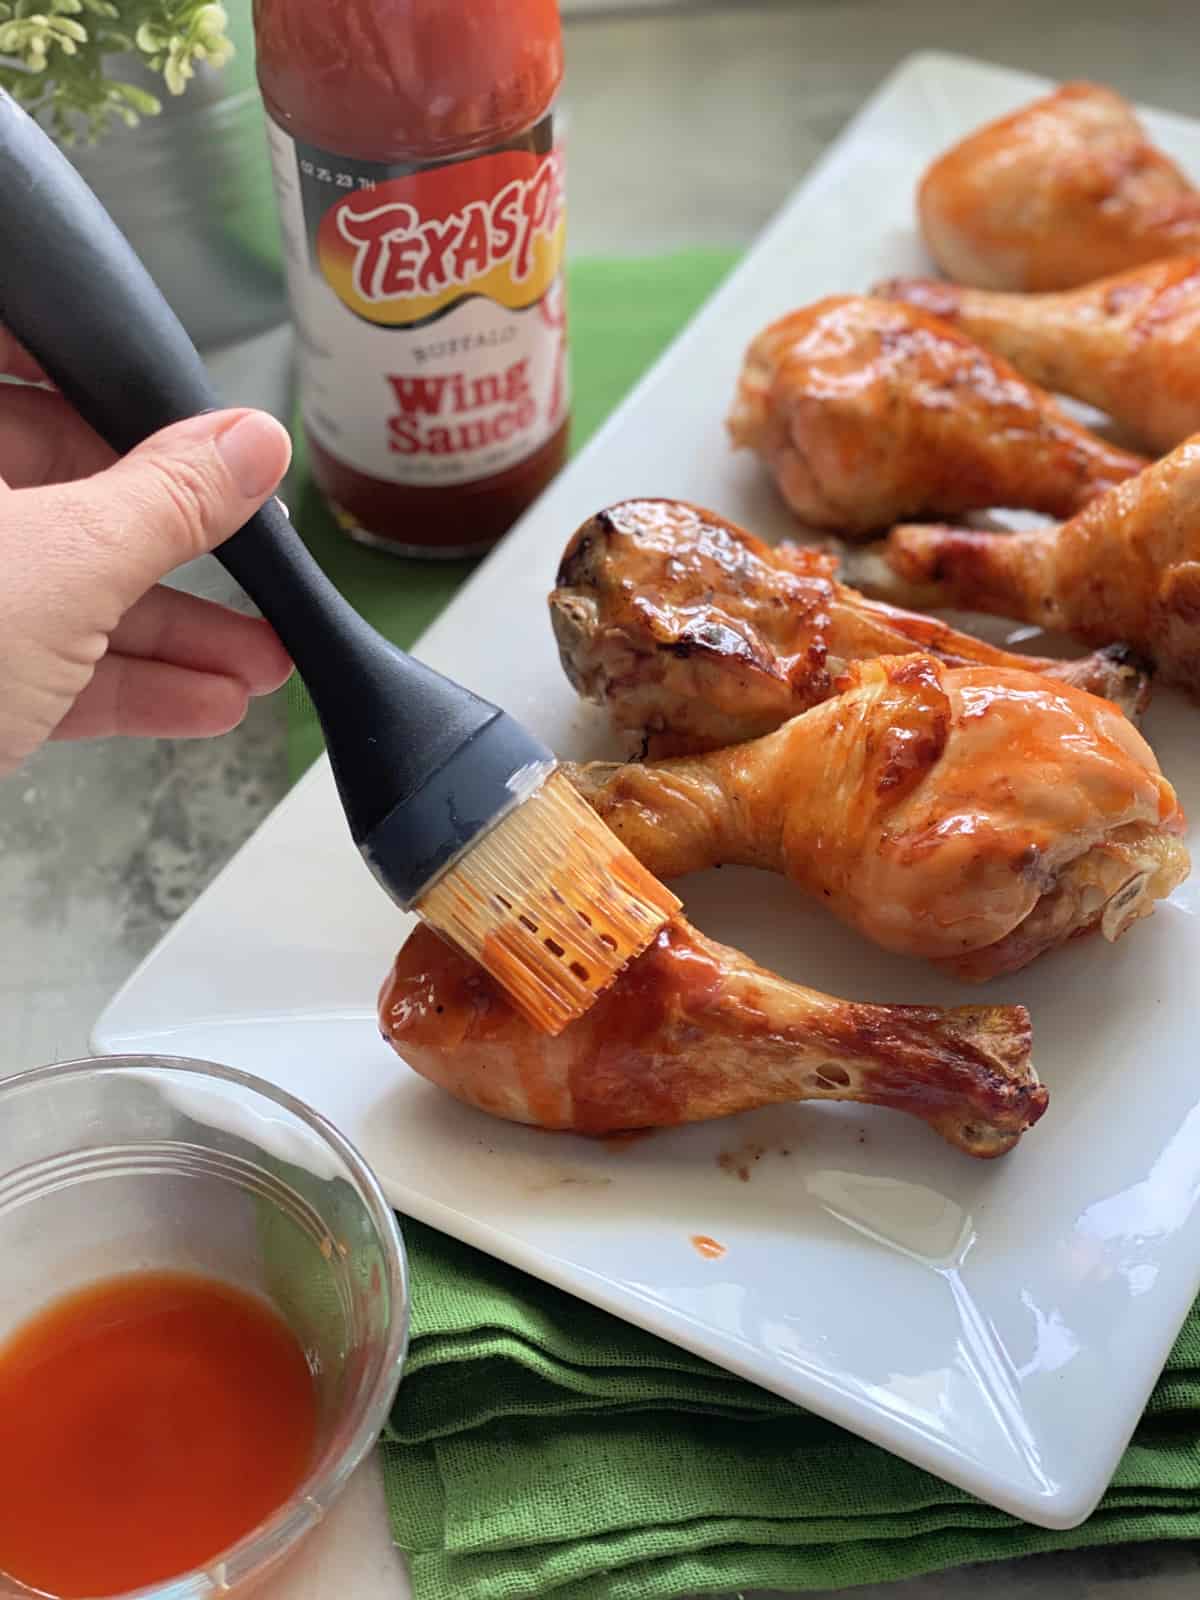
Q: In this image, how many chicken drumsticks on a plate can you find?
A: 7